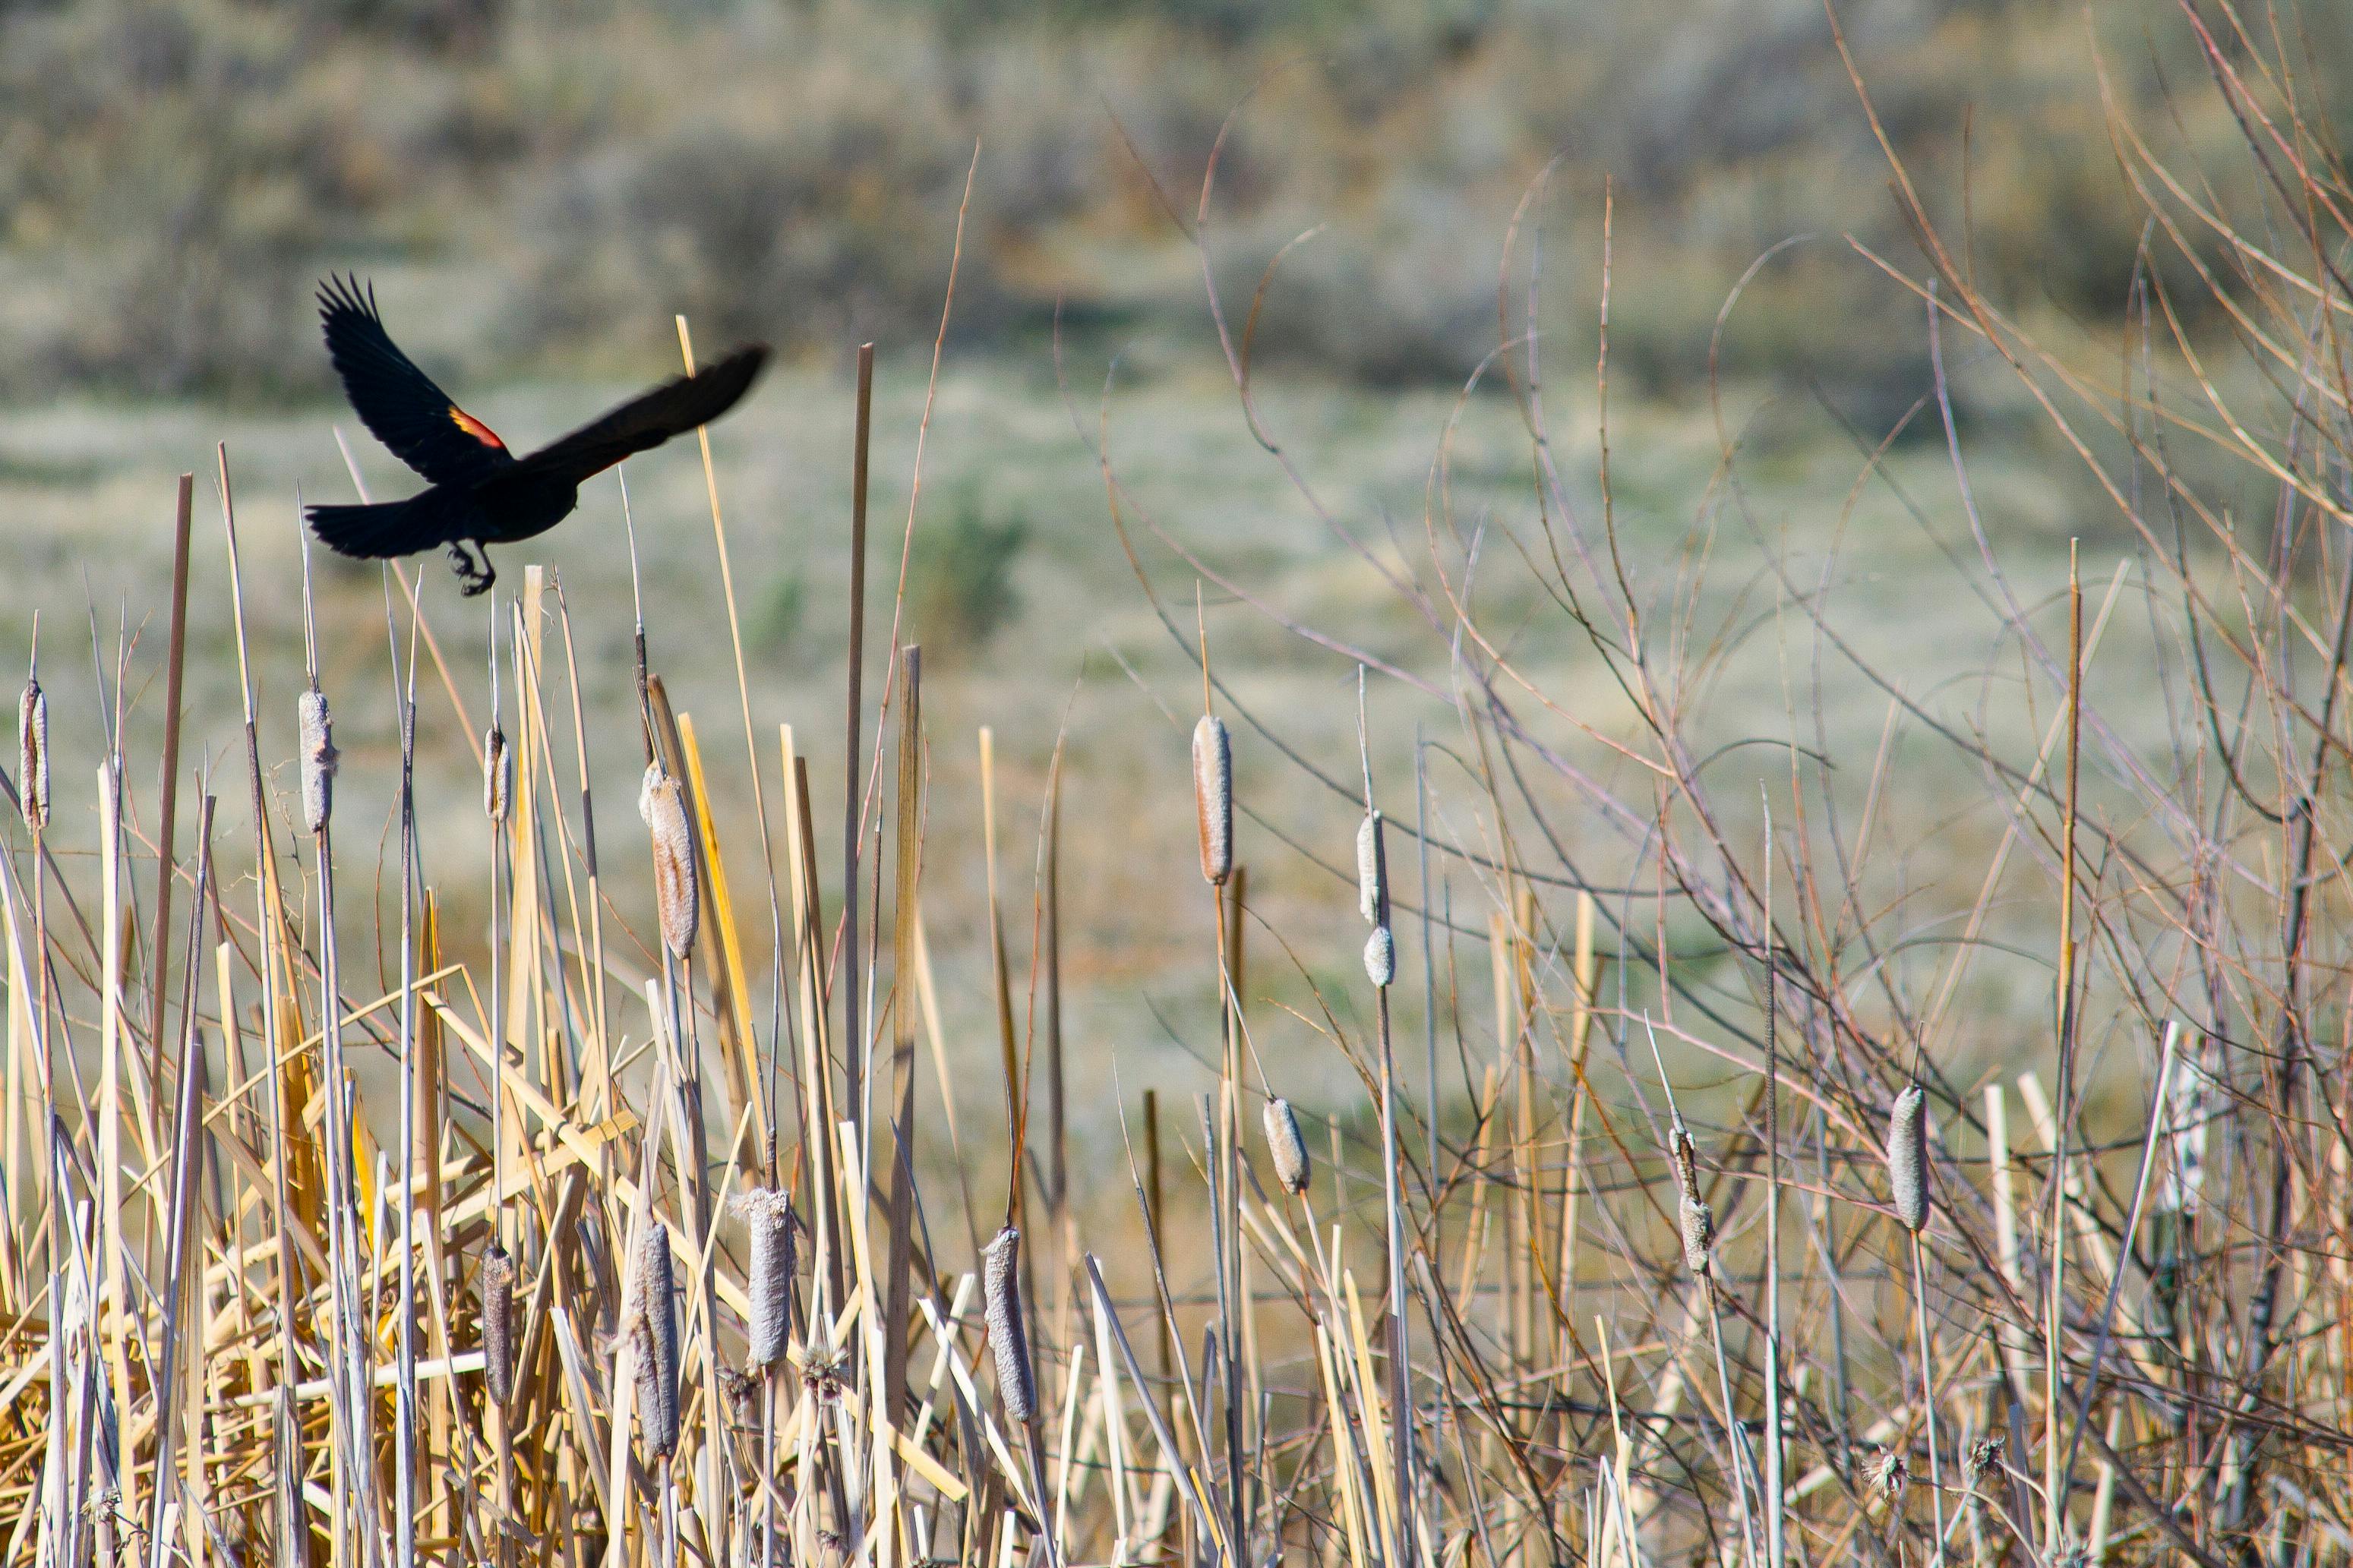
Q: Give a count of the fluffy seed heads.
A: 13